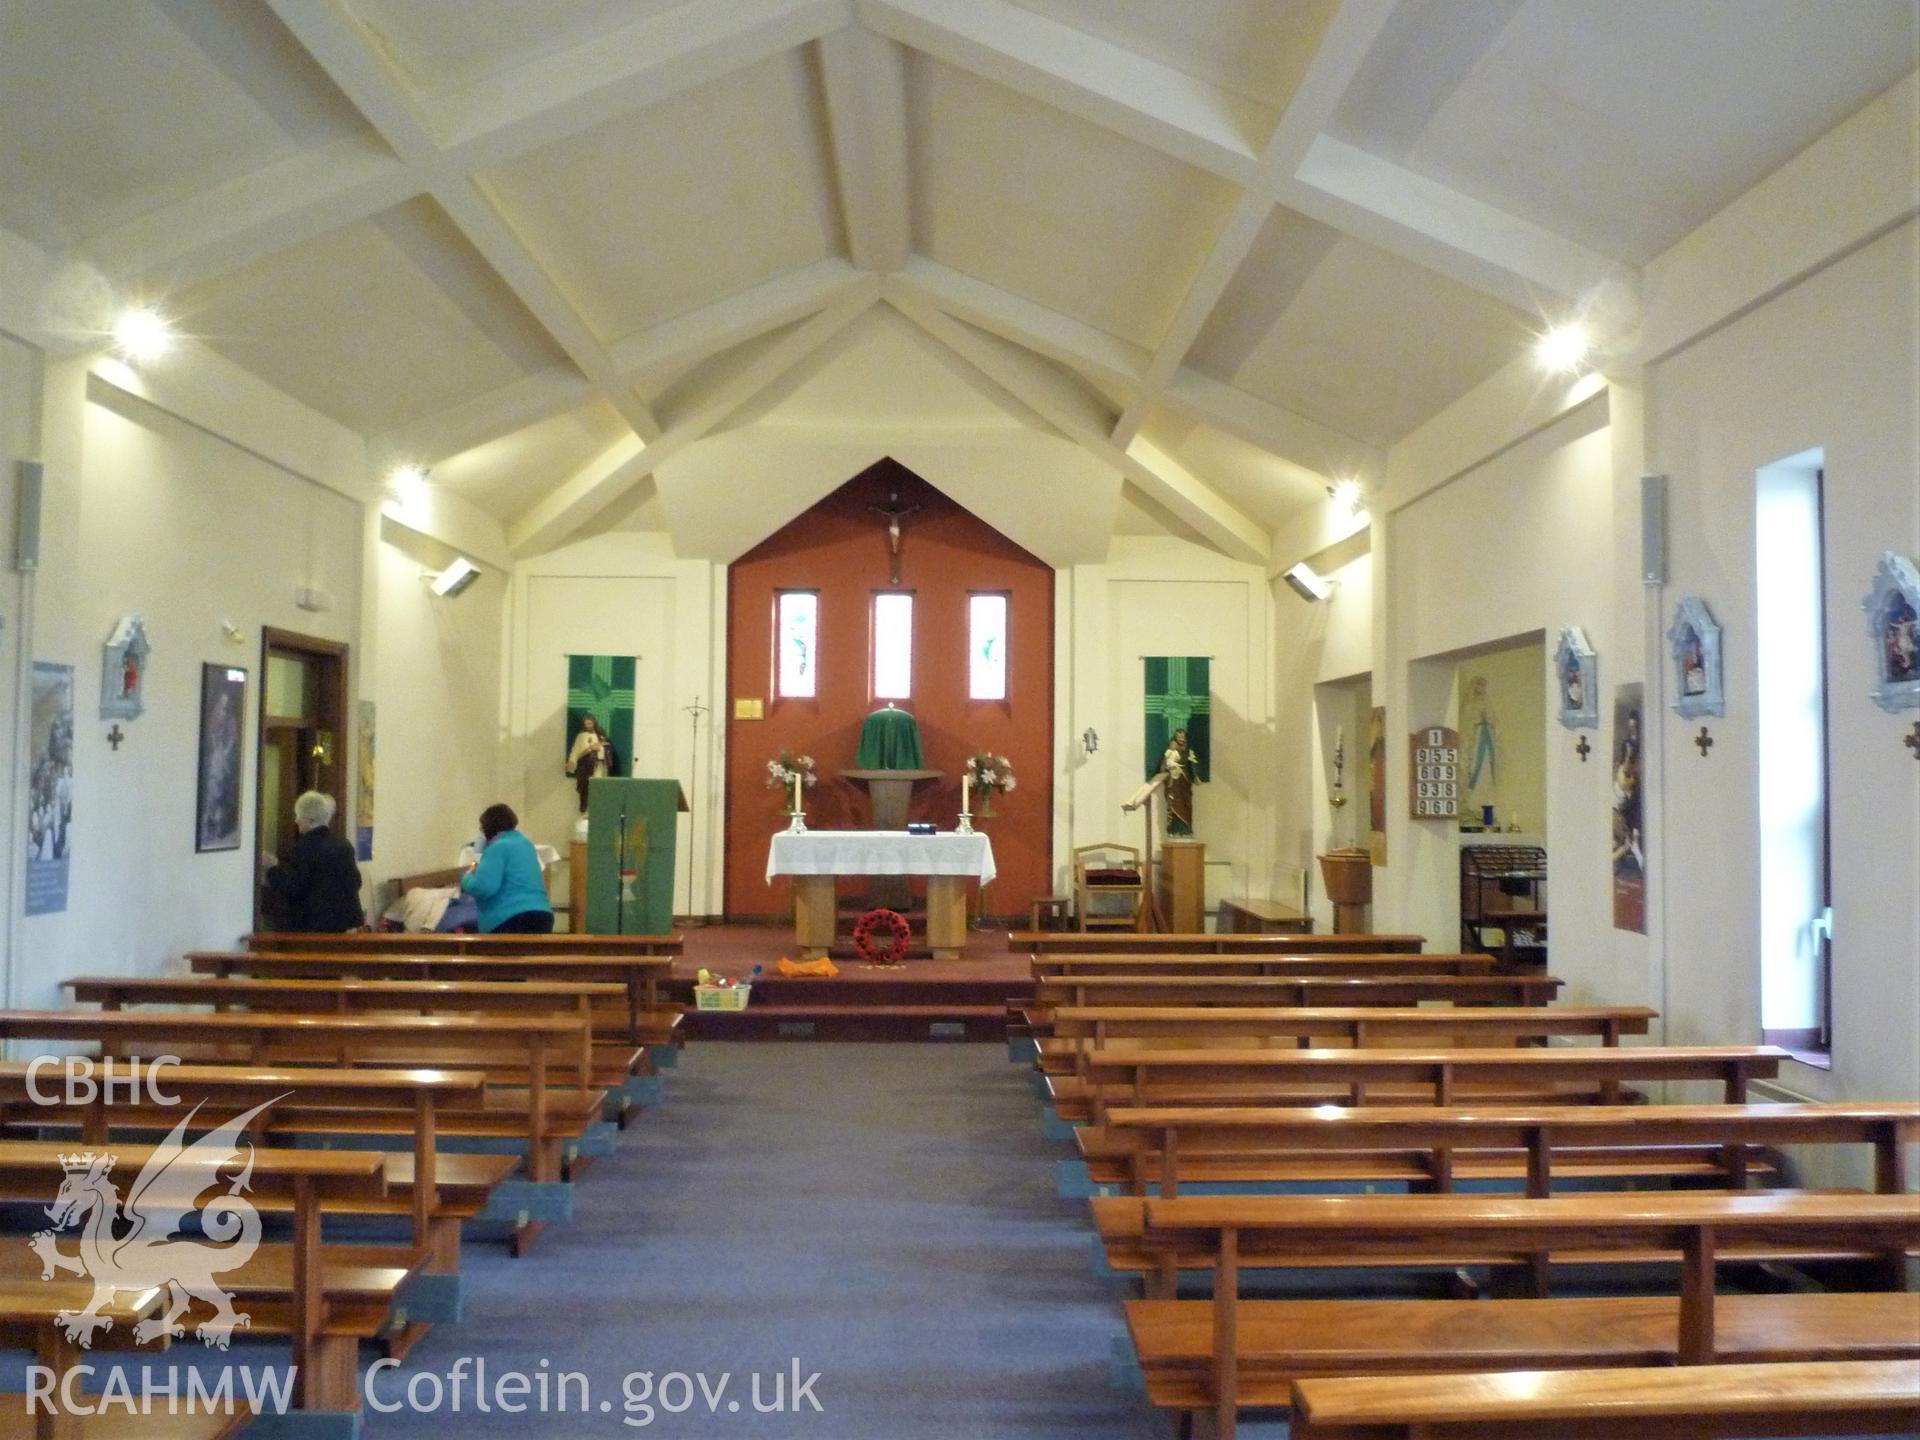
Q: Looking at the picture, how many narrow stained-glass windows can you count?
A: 3